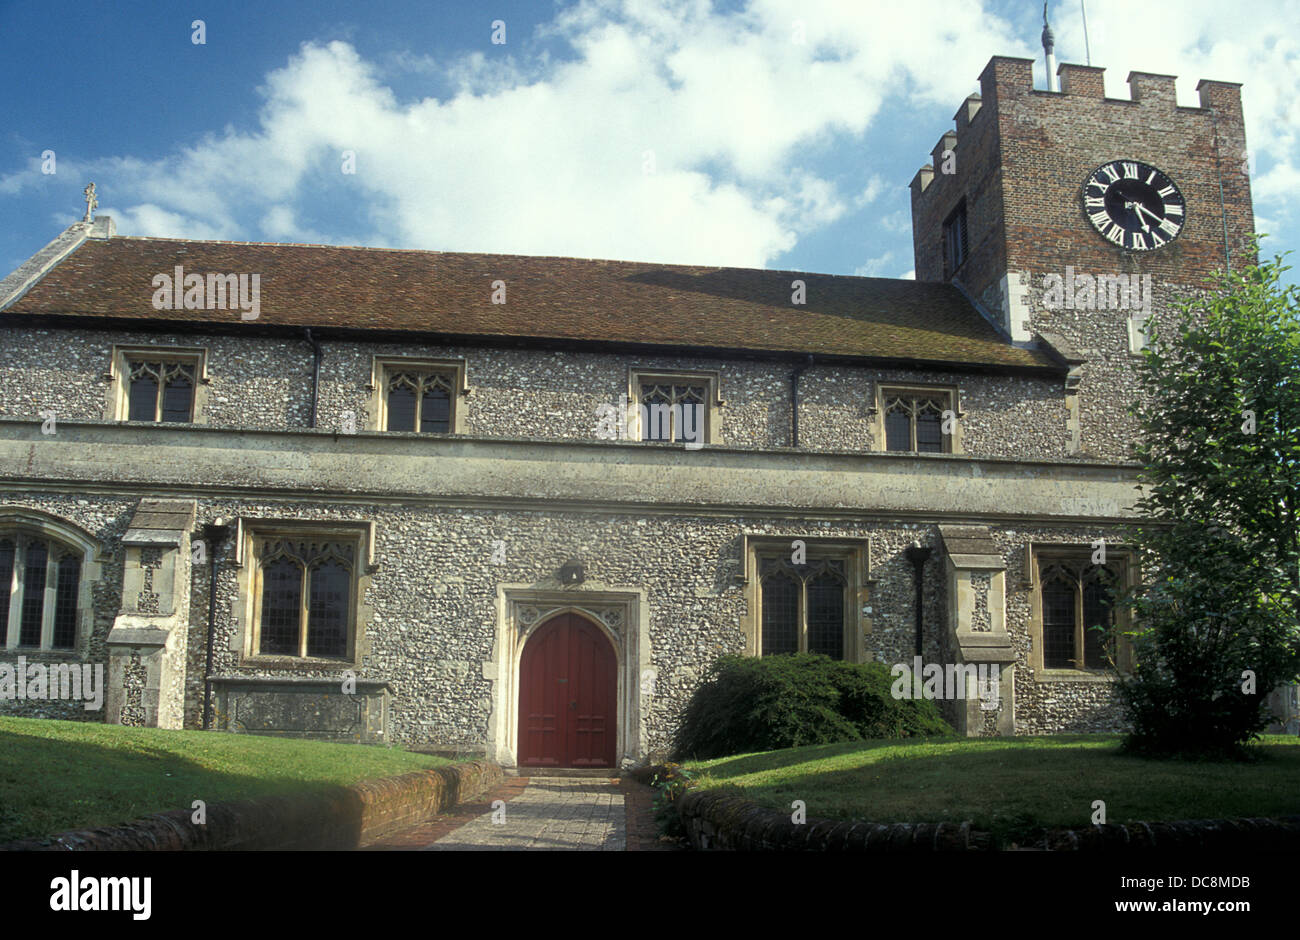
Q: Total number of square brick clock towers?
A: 1